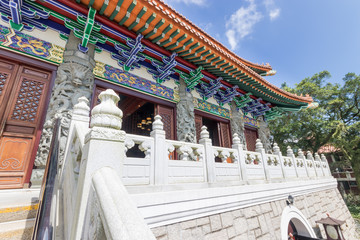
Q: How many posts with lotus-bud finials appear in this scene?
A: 12